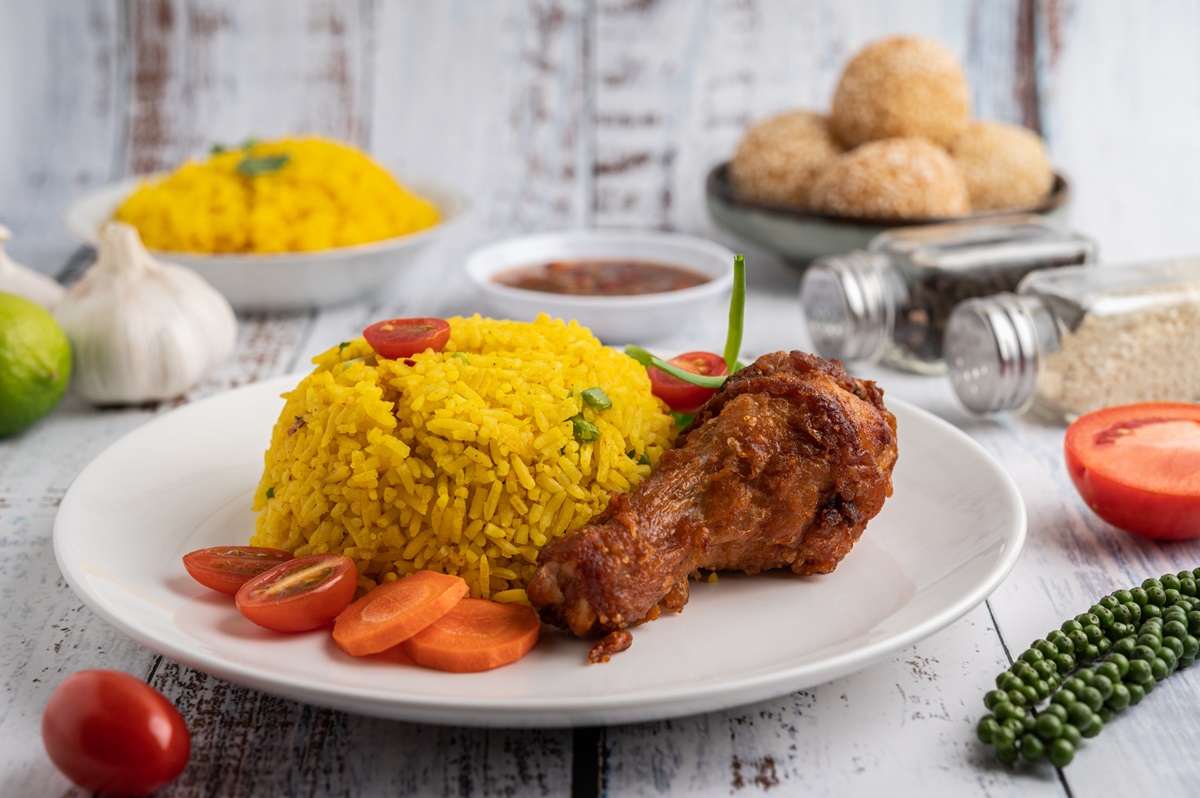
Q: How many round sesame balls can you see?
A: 4